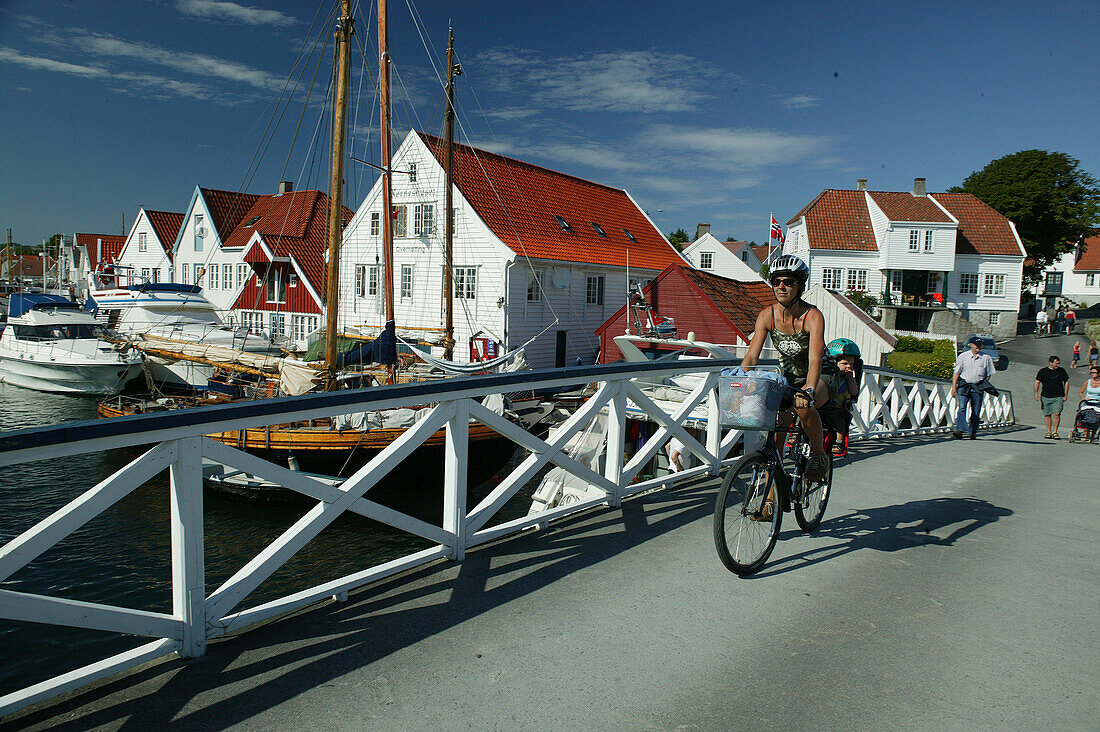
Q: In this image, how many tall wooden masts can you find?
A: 3